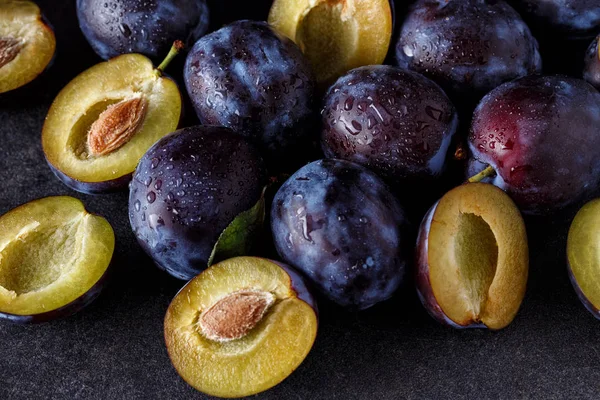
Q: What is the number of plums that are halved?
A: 7